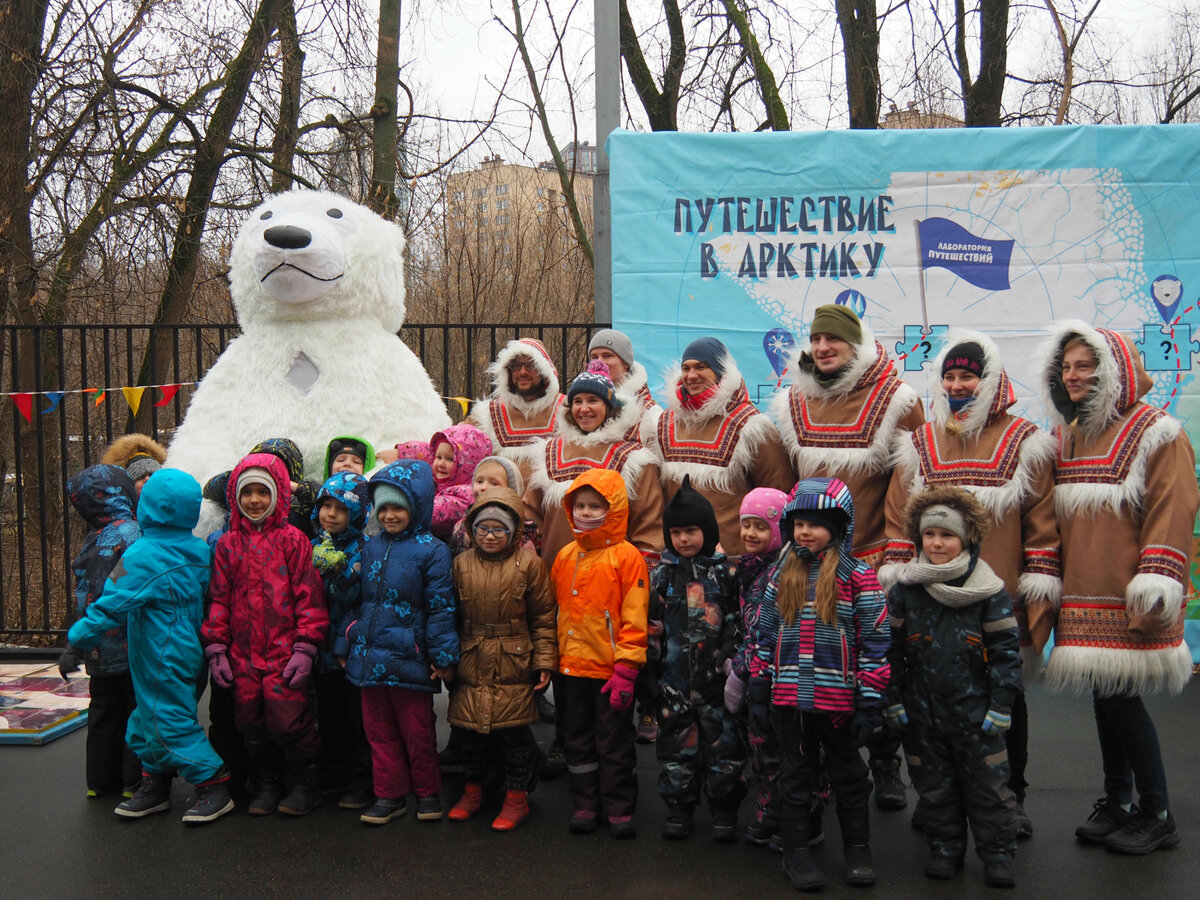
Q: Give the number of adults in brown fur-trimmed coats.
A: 7